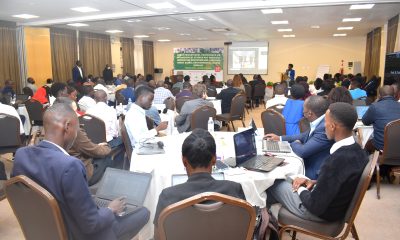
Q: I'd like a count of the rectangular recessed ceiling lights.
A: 15